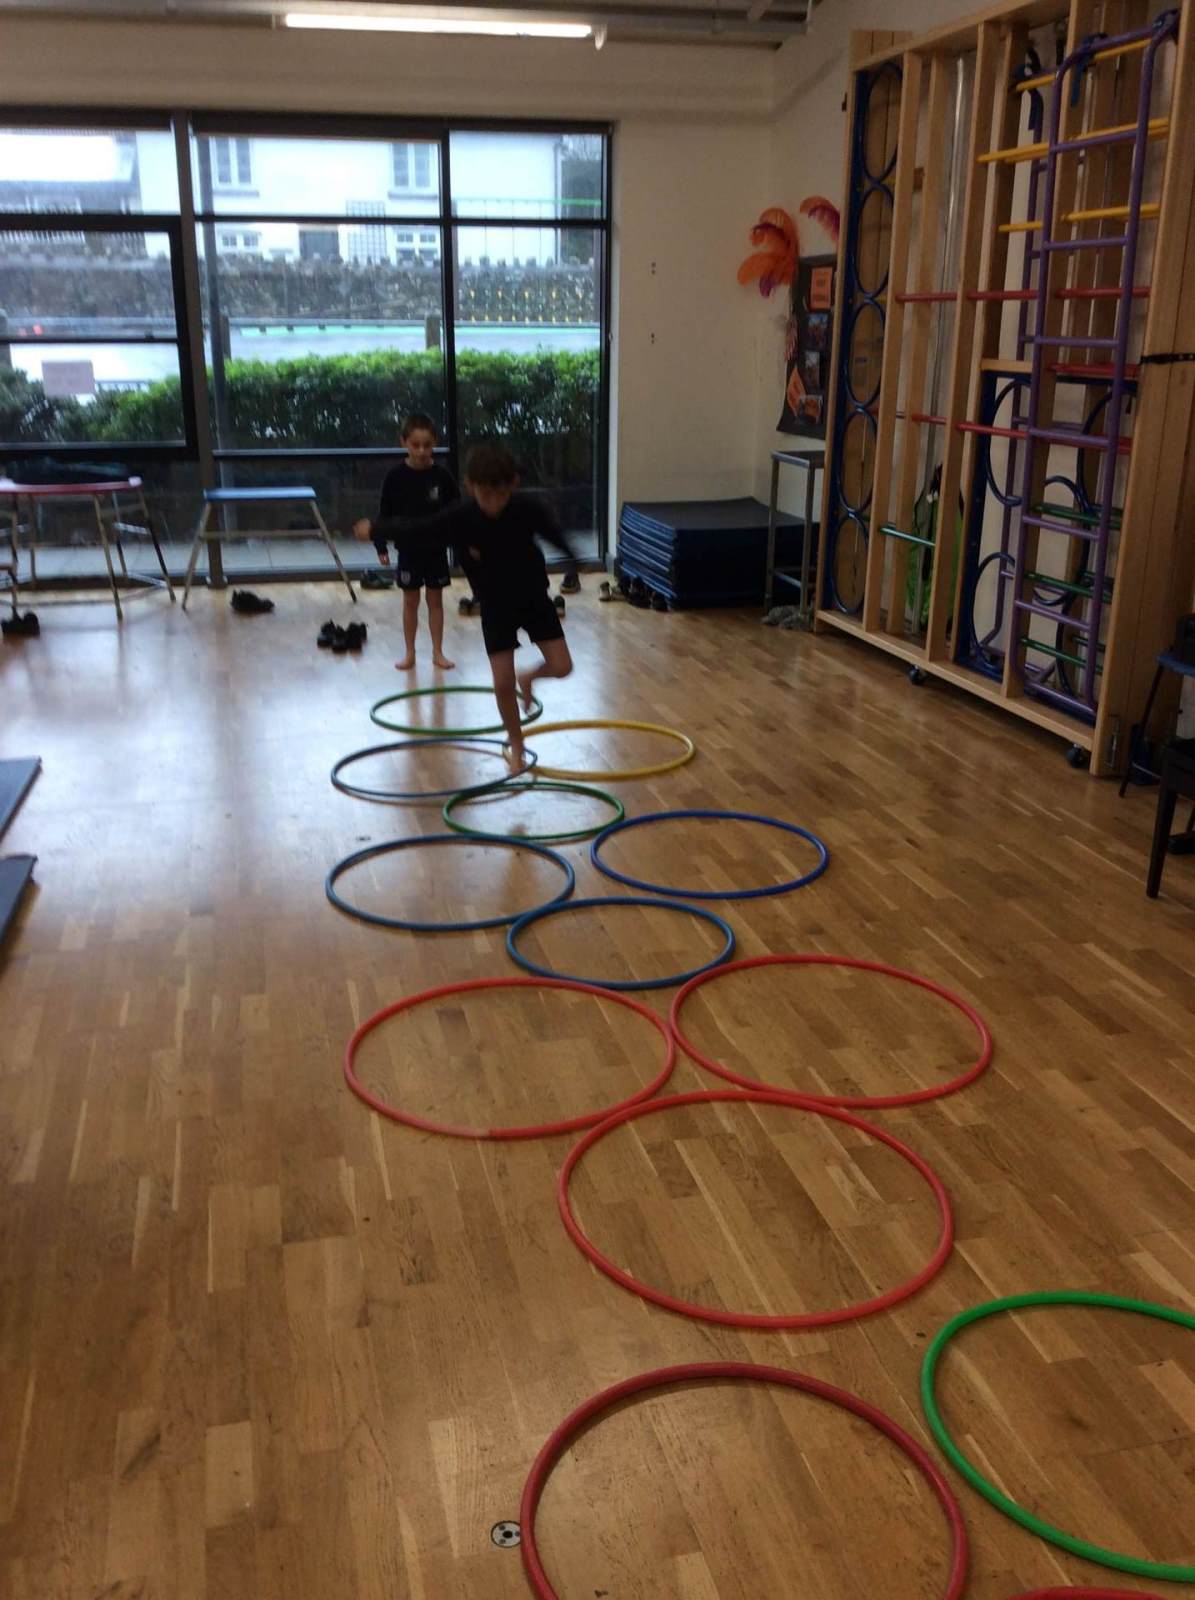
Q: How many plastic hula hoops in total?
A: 13